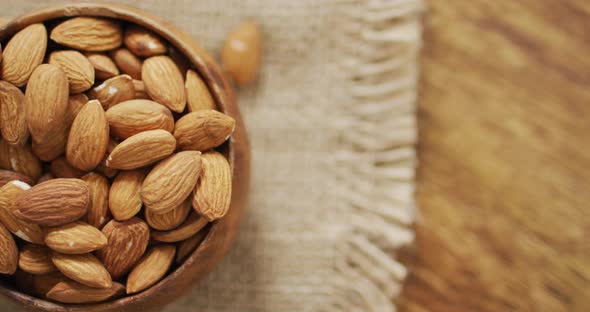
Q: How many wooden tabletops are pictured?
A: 1